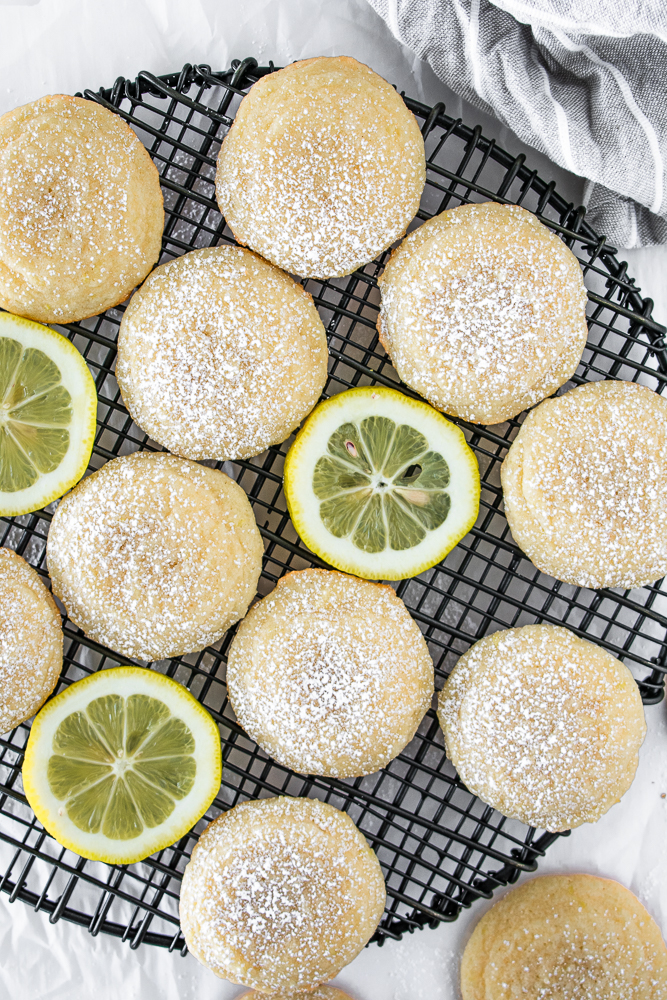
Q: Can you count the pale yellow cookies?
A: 12